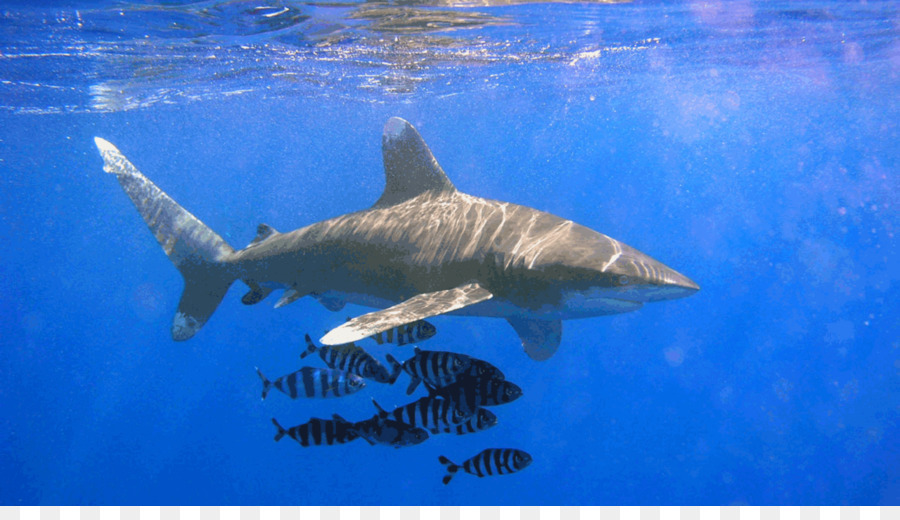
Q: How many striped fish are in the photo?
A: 11